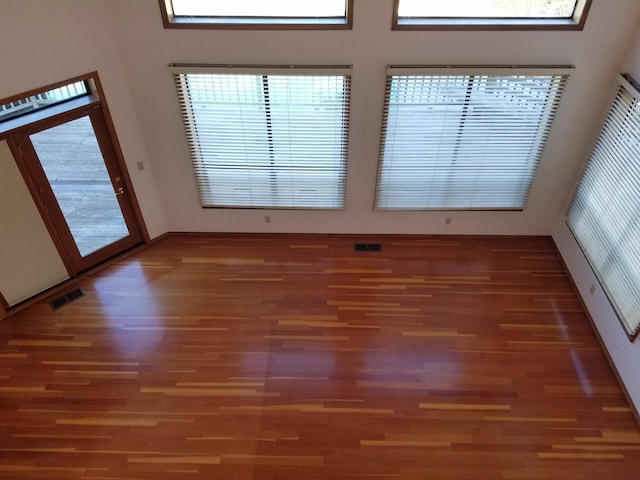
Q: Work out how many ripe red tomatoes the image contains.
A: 0